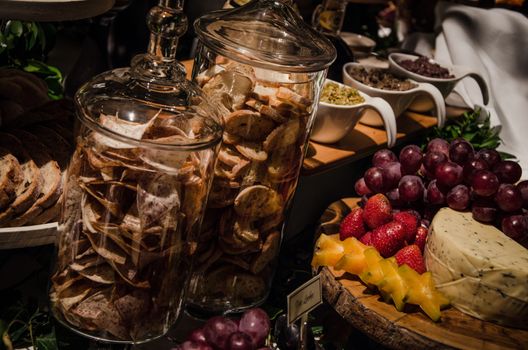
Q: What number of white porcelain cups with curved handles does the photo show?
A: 3